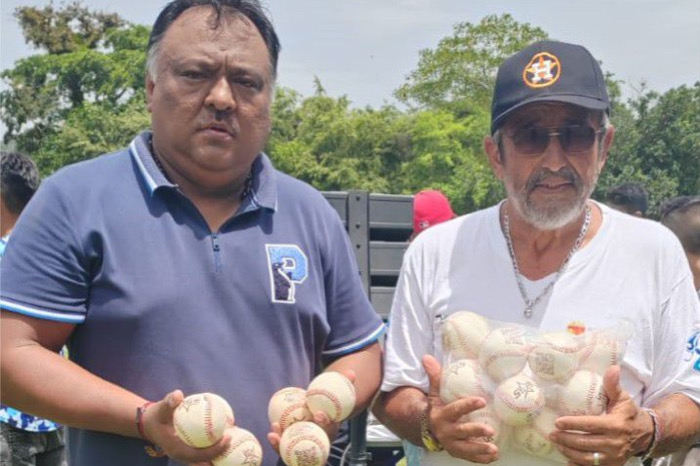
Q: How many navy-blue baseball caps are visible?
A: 1